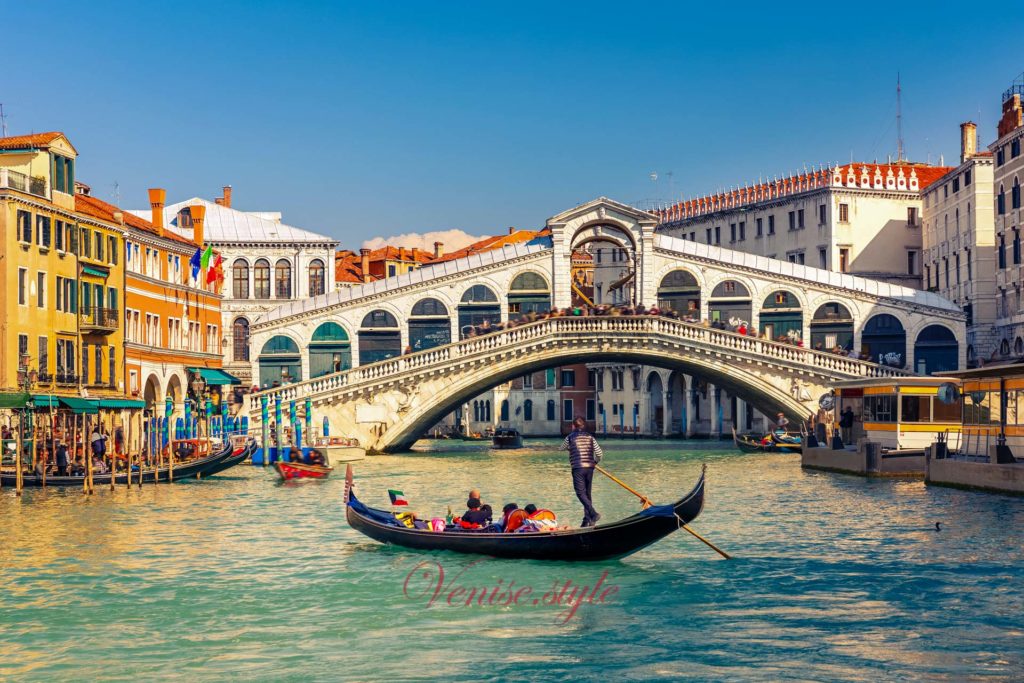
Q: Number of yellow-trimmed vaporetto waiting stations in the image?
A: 2